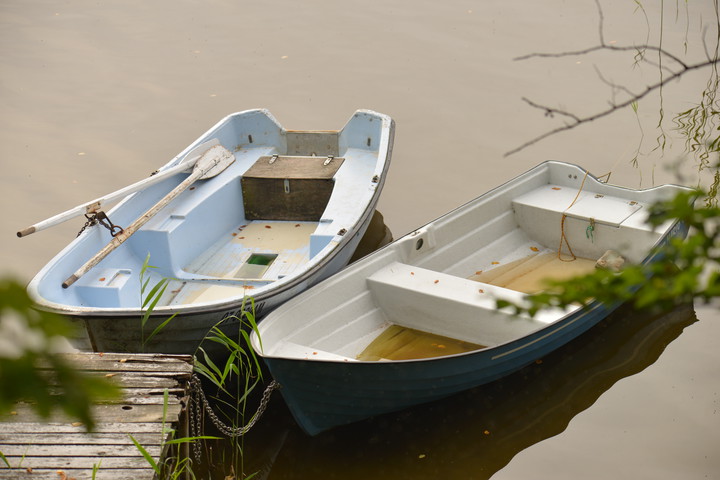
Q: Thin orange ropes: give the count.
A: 1